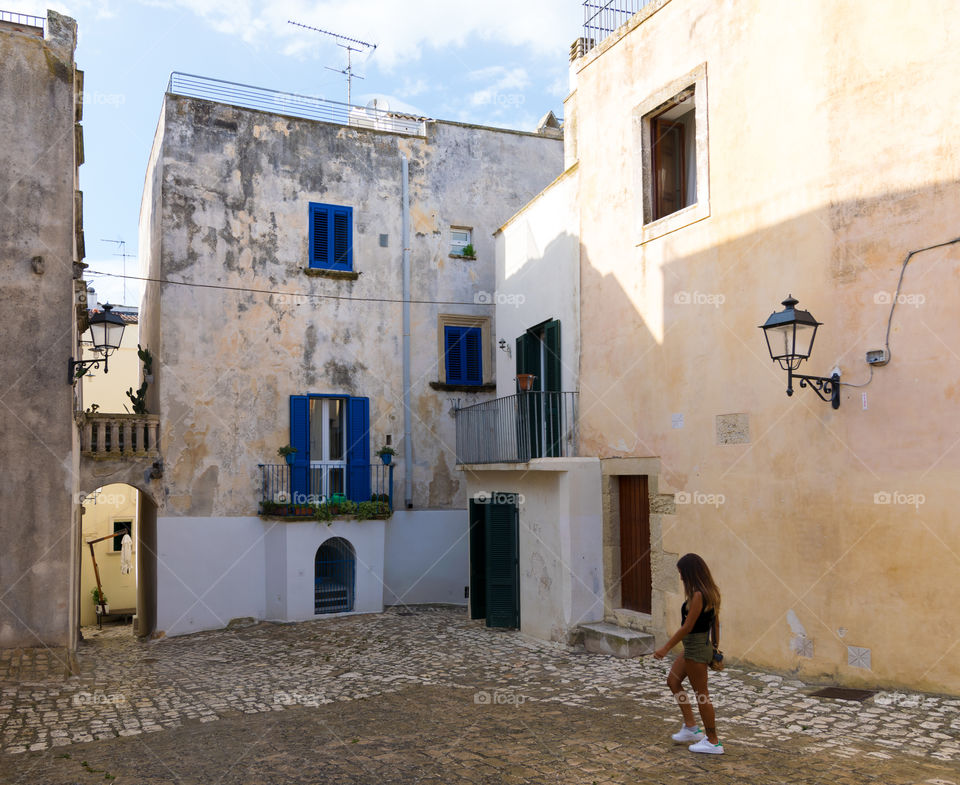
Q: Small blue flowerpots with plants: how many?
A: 2